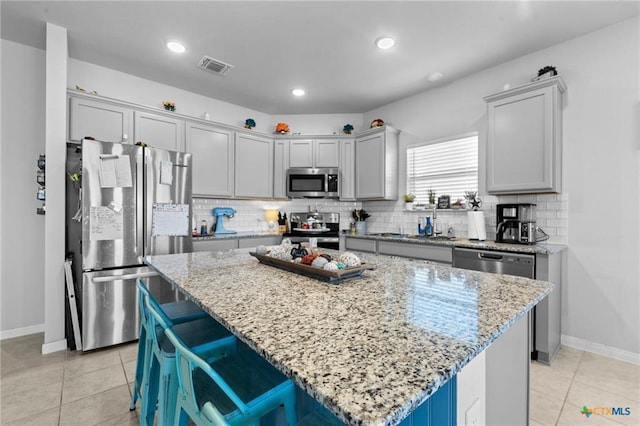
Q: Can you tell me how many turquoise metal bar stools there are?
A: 4